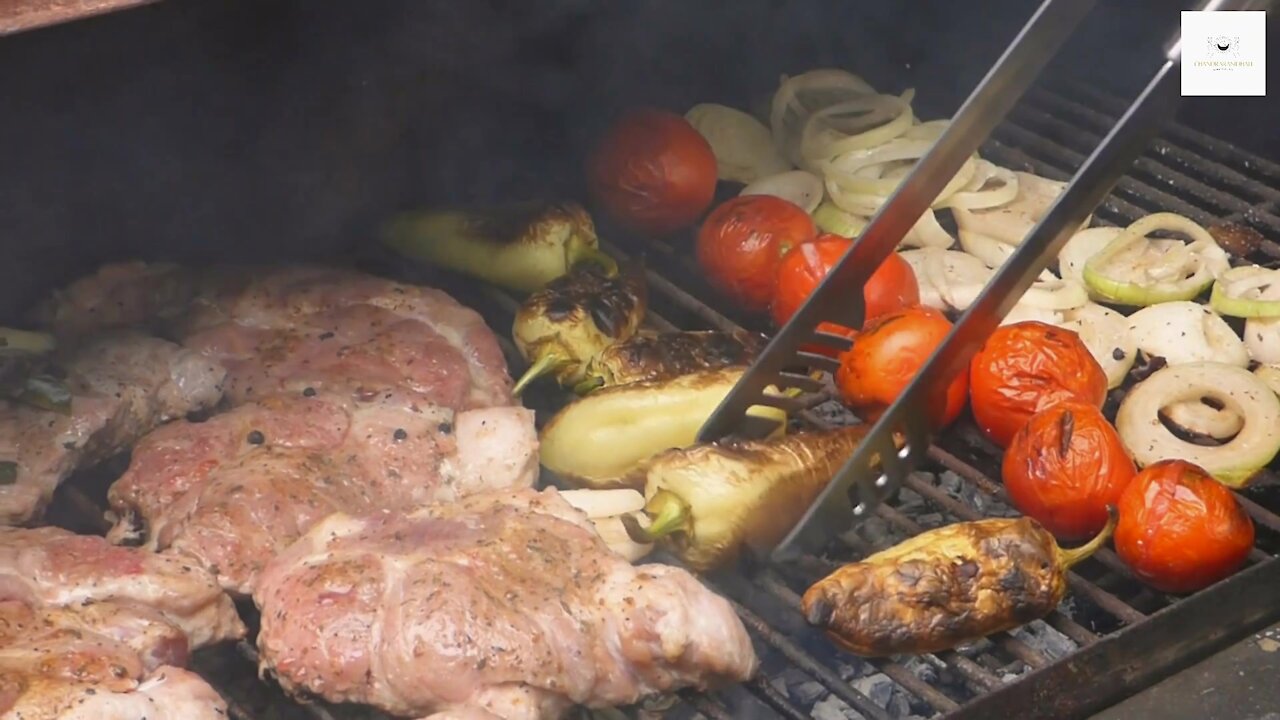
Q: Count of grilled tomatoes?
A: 7